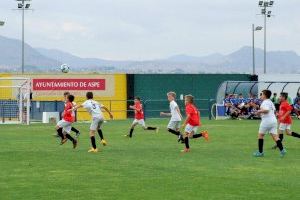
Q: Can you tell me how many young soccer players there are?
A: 8